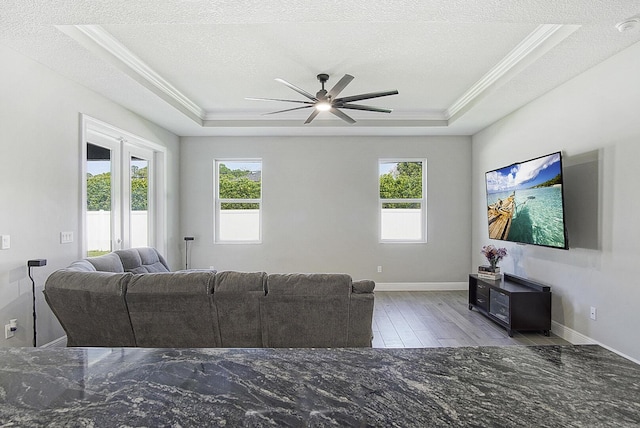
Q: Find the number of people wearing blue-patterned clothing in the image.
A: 0